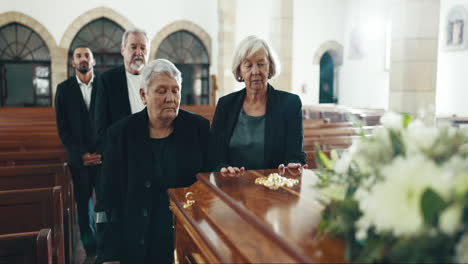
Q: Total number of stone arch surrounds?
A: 4